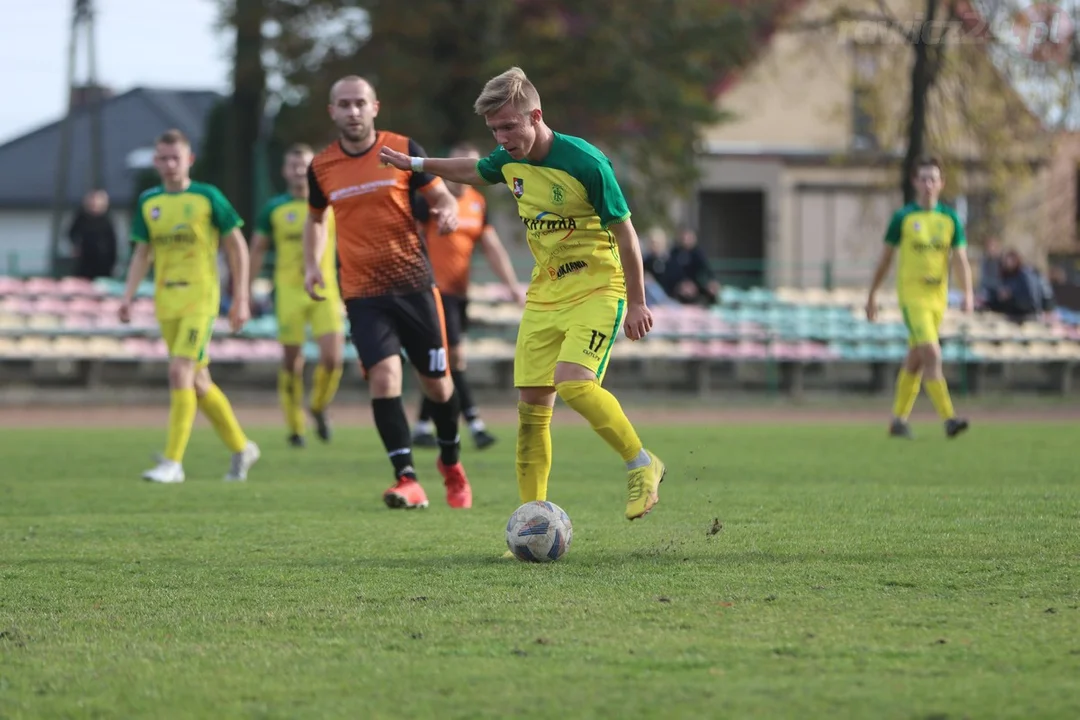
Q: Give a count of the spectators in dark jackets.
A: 5